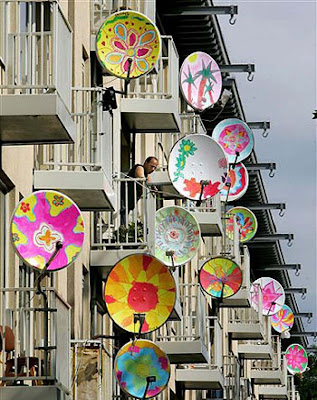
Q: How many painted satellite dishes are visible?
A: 14